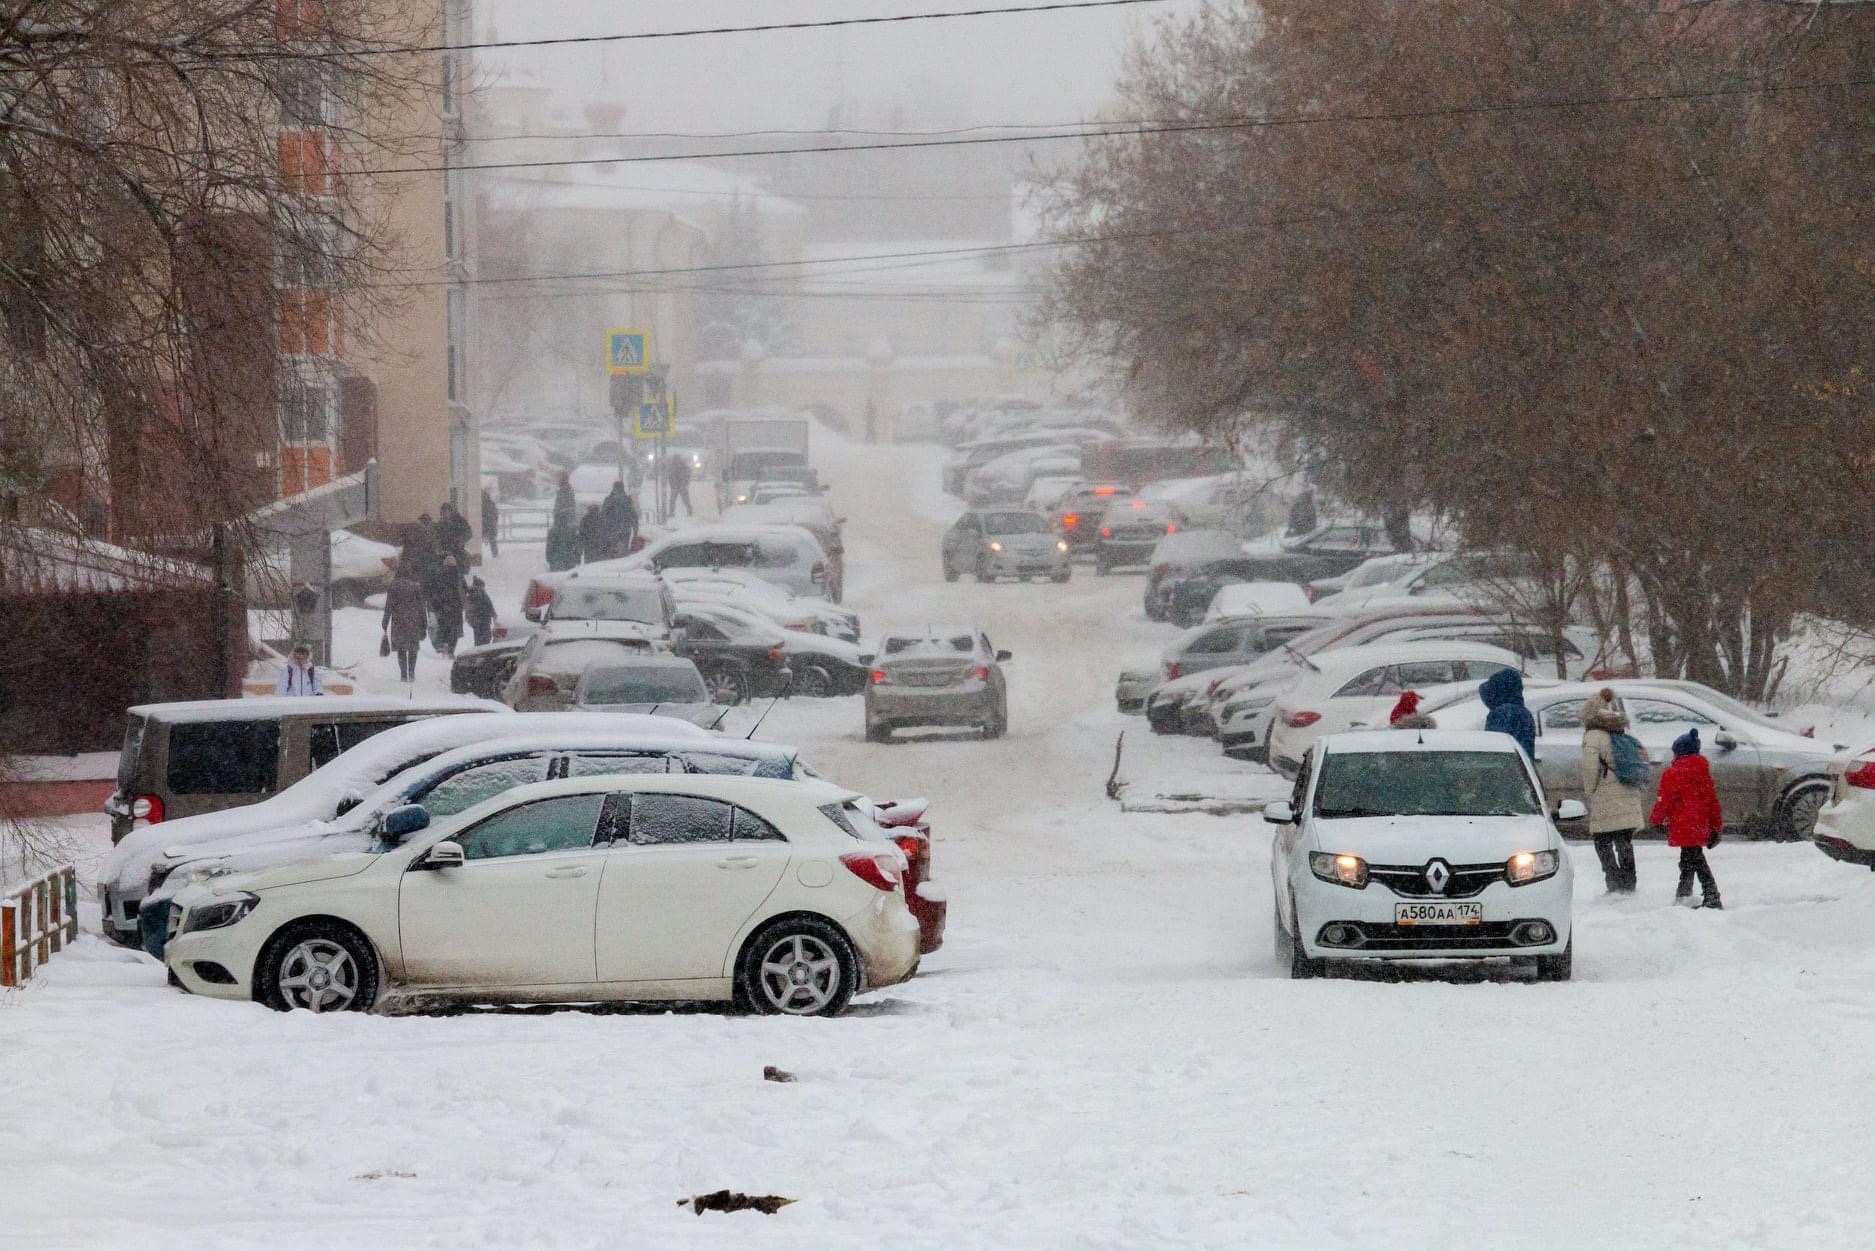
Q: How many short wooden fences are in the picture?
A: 1